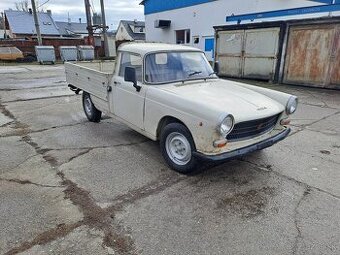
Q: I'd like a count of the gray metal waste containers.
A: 3